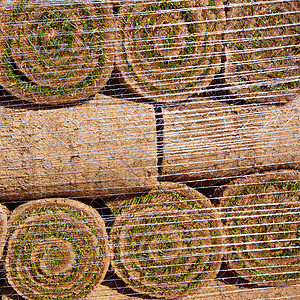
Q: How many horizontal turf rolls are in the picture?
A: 2